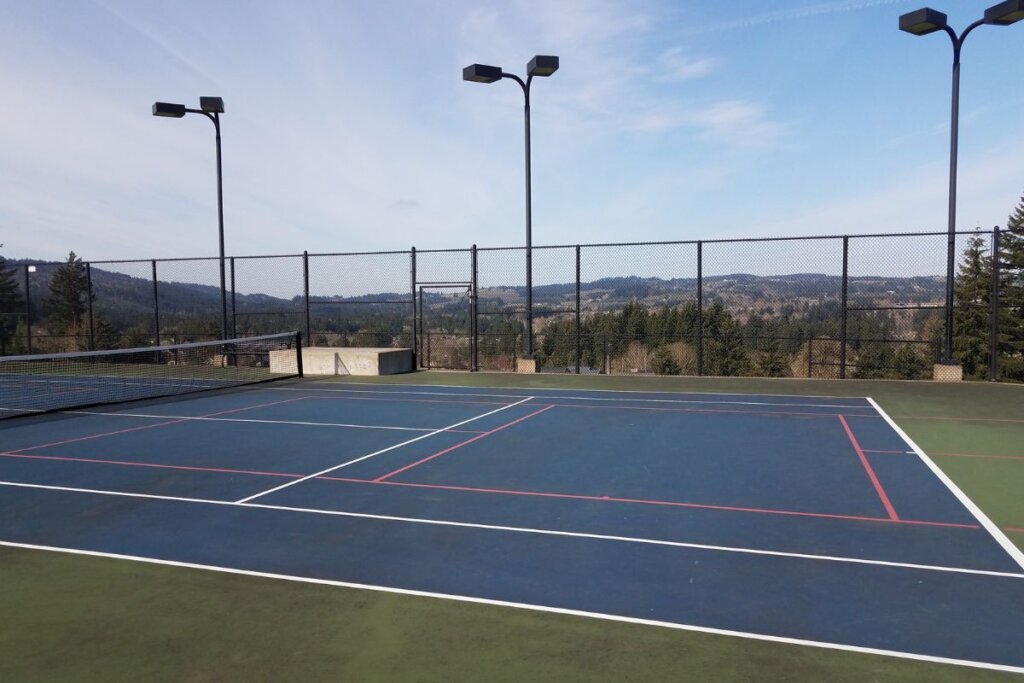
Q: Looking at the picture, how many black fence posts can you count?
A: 11